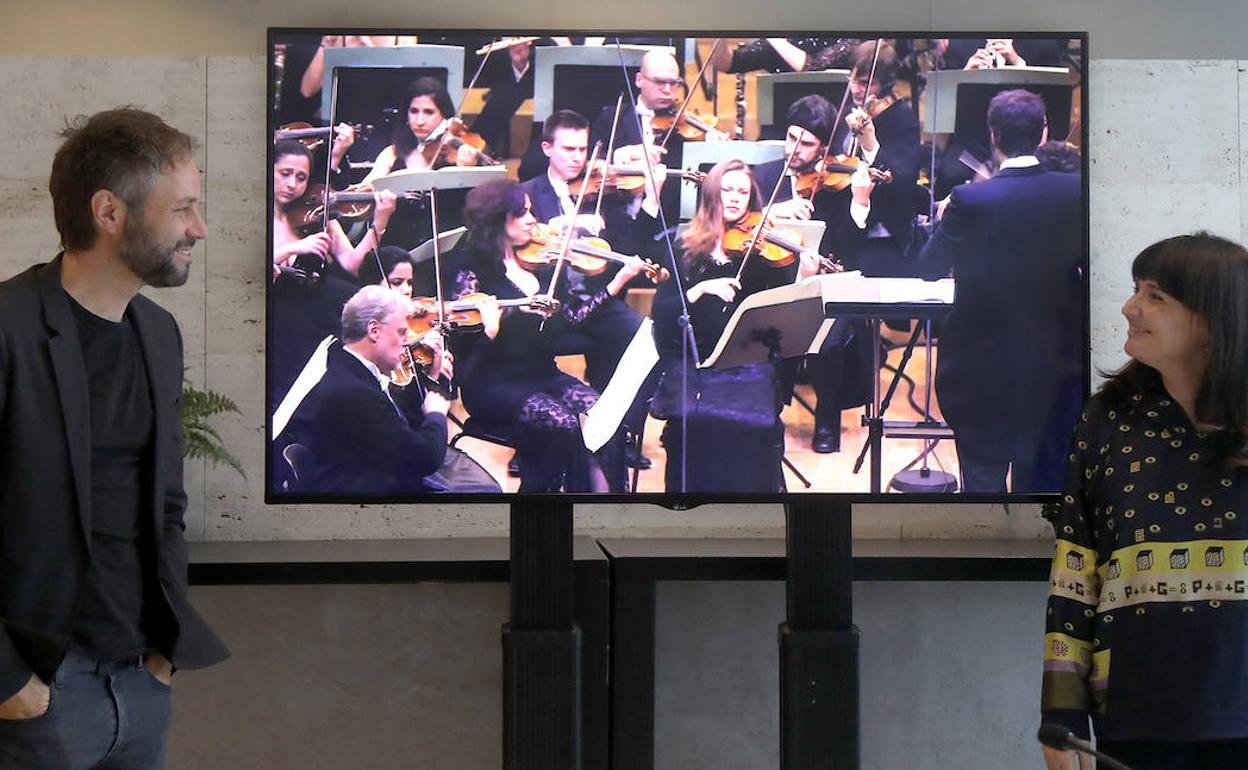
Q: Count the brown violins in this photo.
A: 11